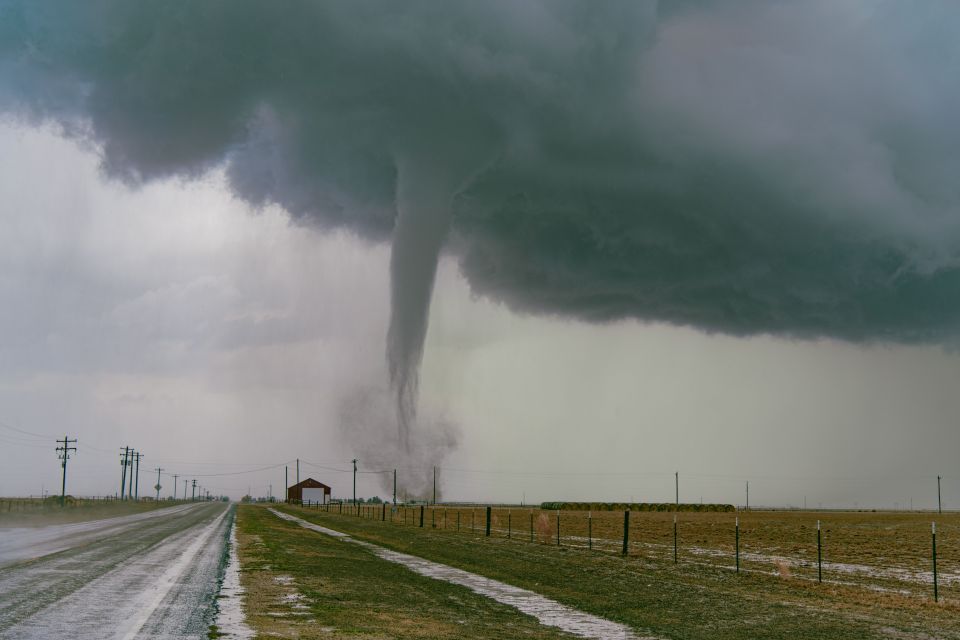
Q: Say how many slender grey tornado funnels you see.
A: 1